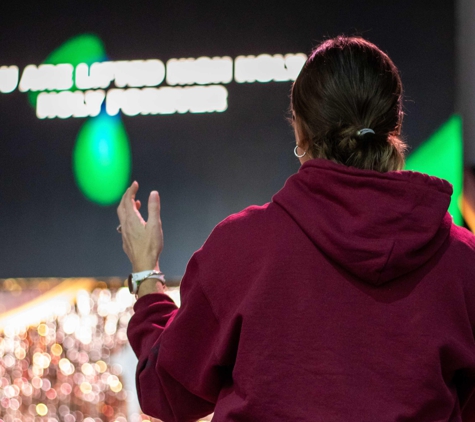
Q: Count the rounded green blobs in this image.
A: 2